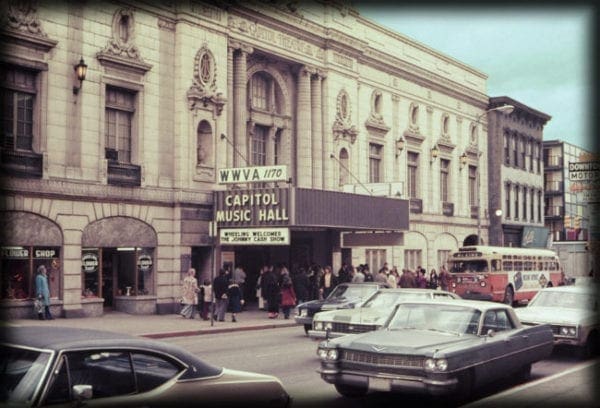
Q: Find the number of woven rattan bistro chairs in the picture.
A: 0